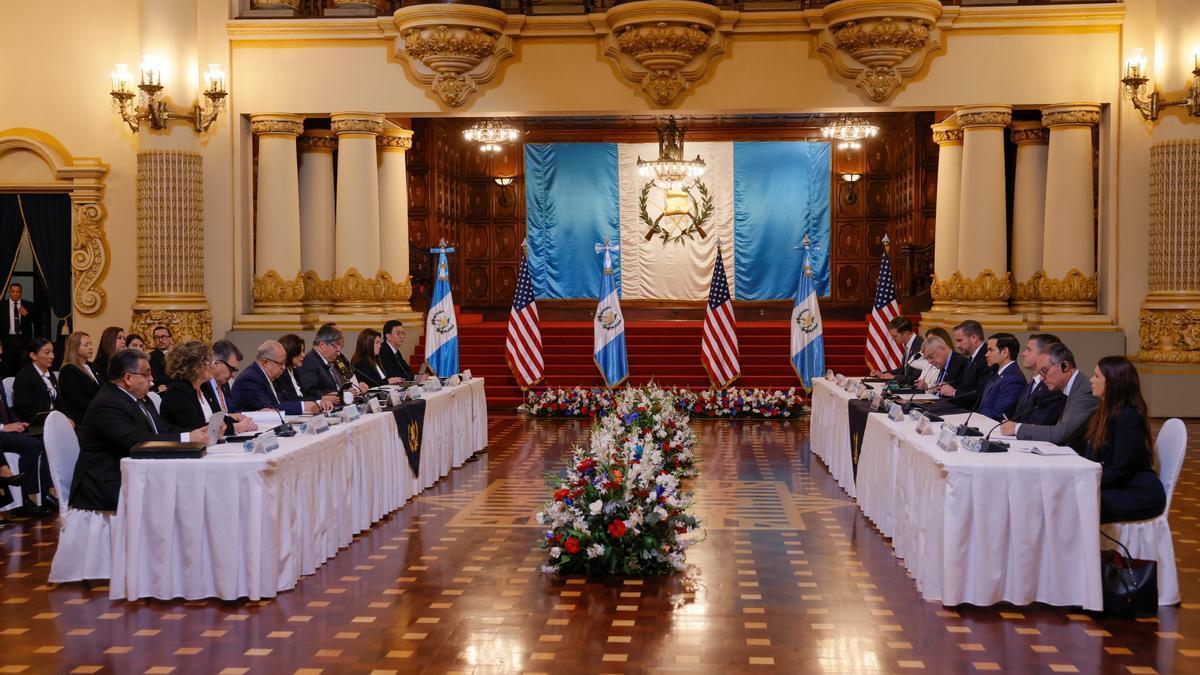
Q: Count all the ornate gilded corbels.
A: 3